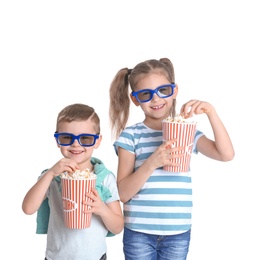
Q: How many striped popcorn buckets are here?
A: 2